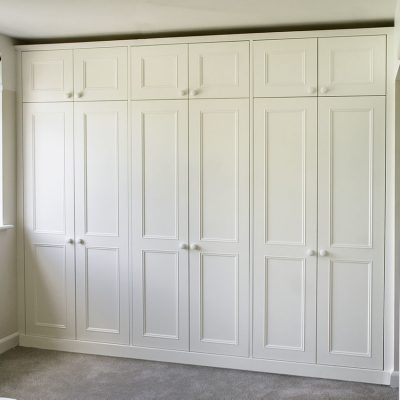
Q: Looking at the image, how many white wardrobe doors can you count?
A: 12